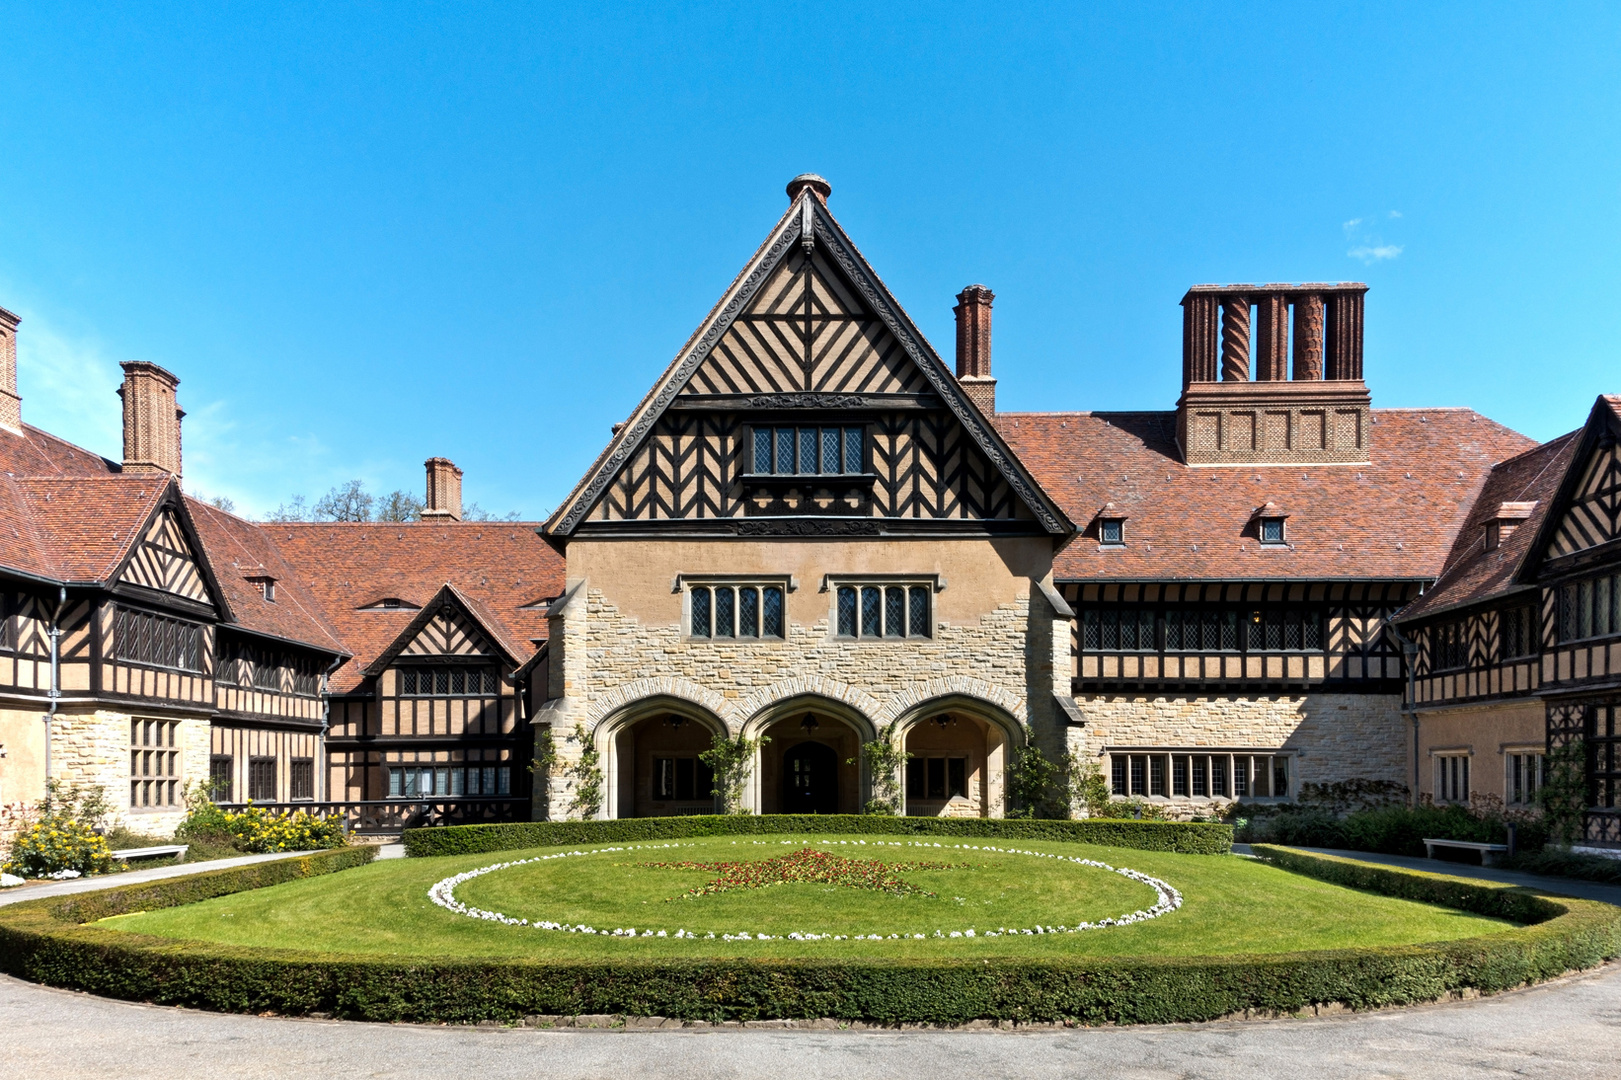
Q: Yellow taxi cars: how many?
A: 0